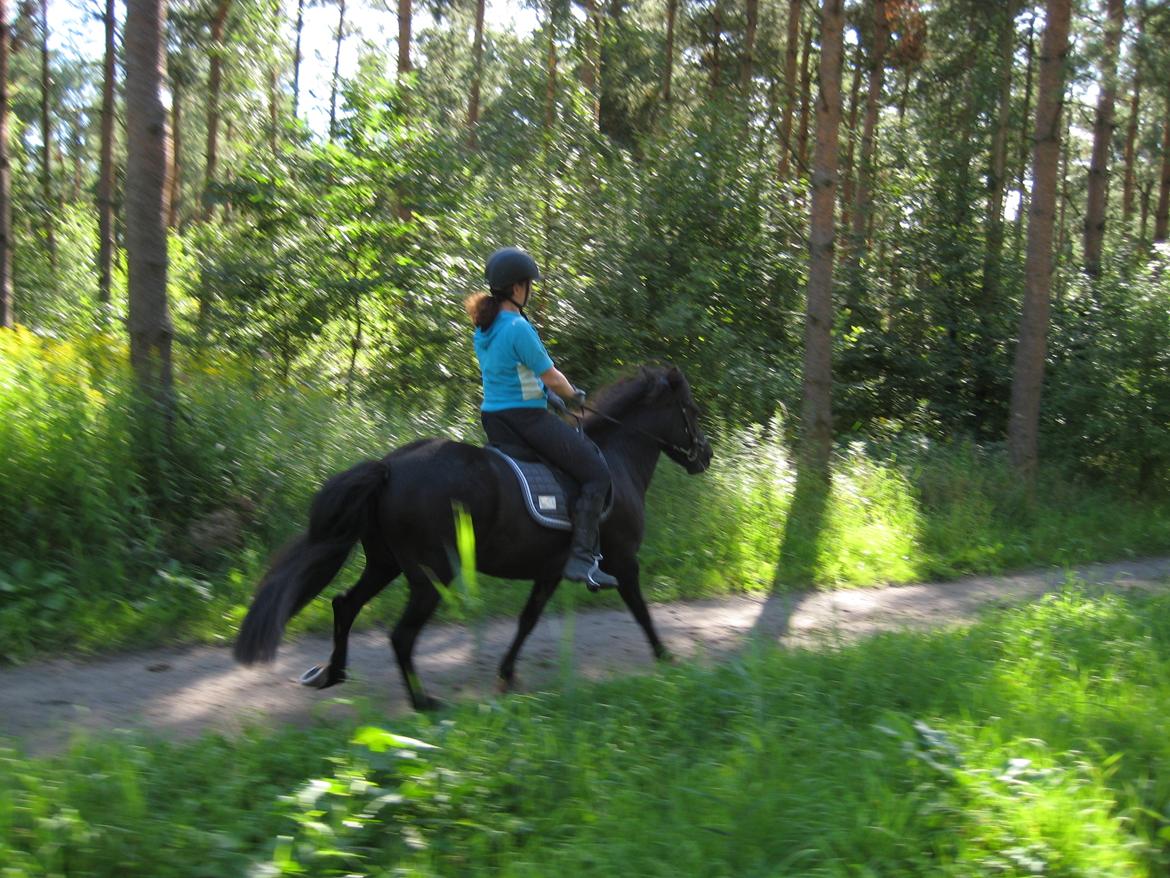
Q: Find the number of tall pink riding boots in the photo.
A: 0